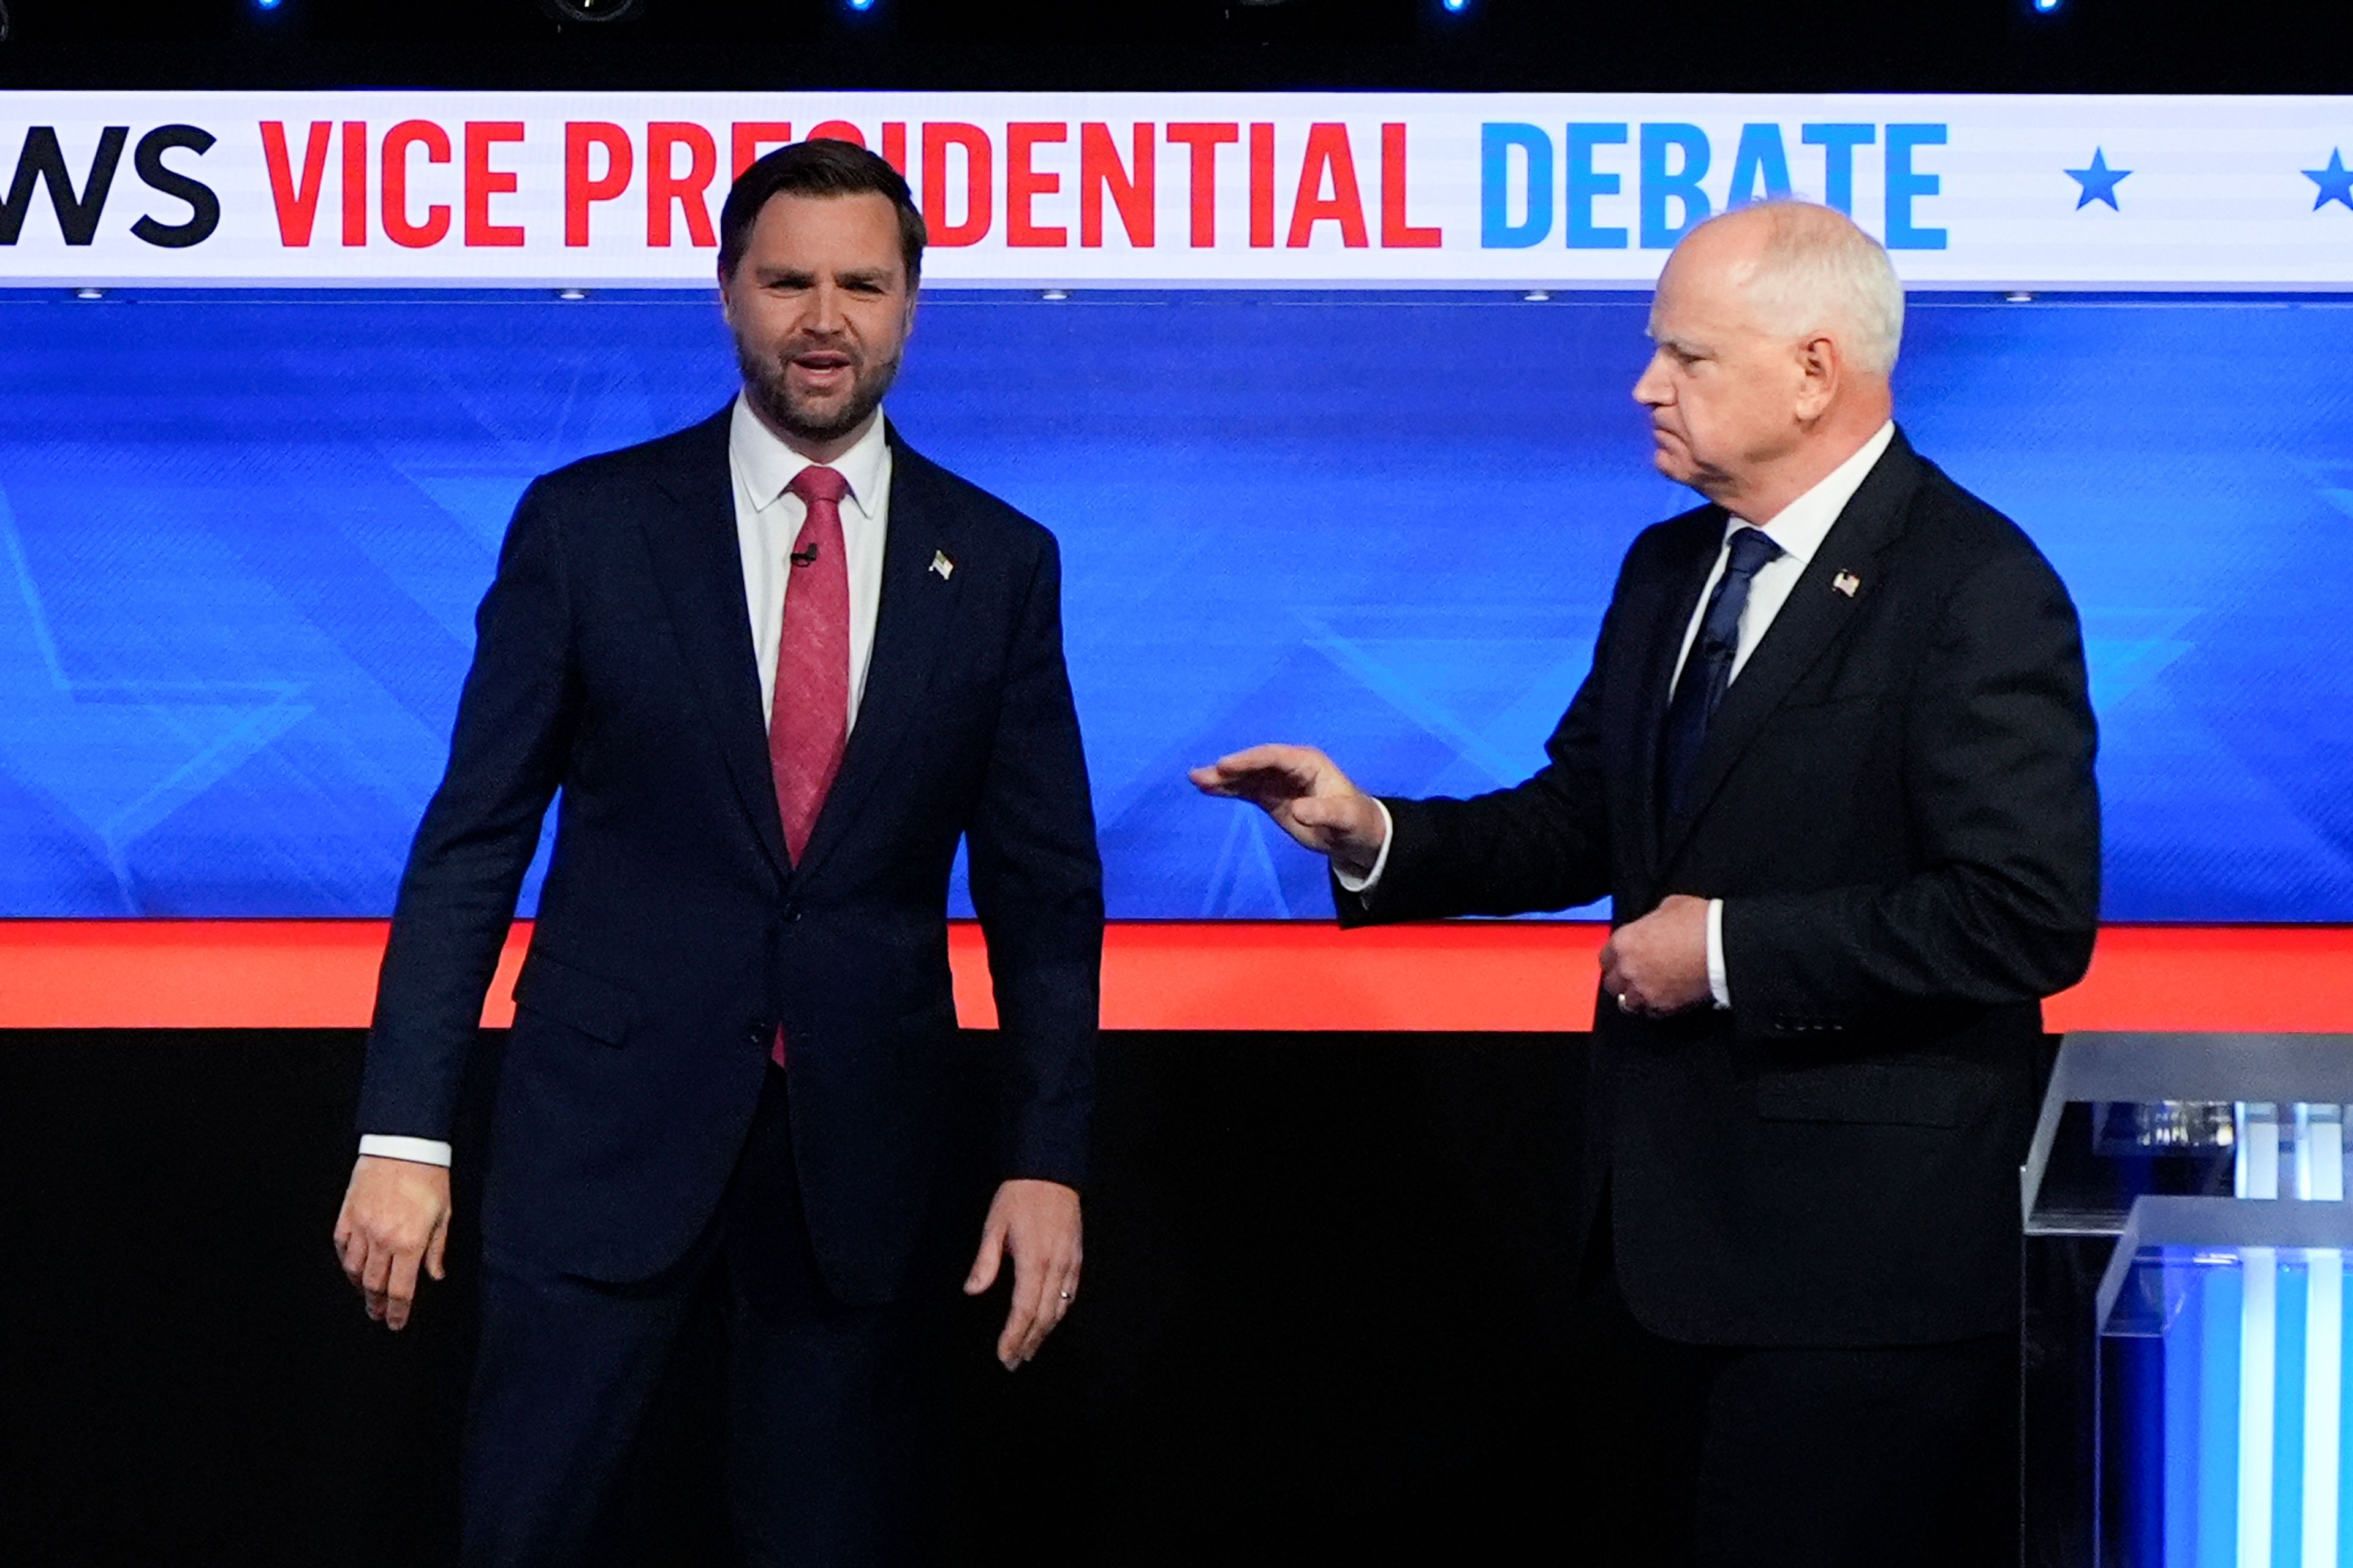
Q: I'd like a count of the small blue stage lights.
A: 4